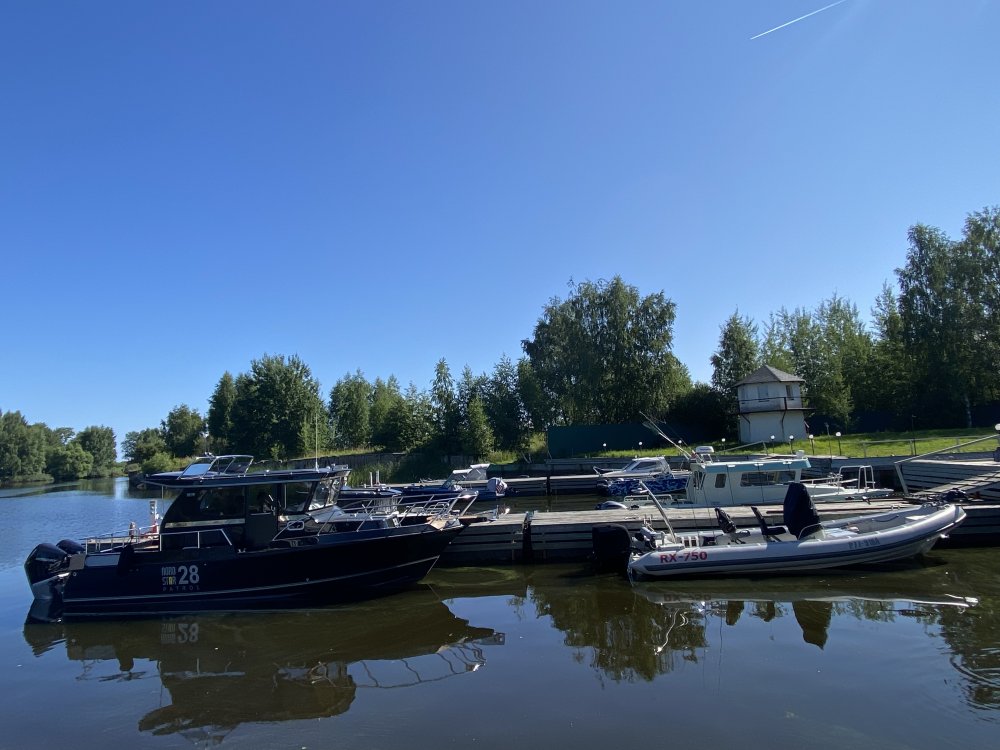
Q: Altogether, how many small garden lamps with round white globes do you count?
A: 9